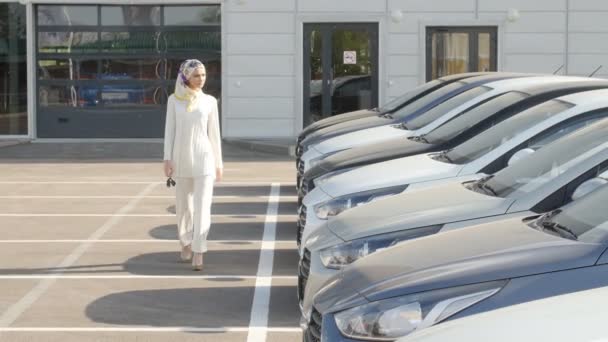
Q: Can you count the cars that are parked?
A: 8